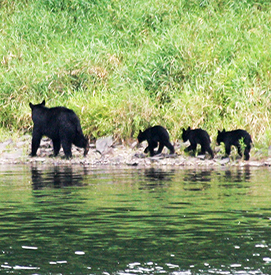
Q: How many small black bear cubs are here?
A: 3